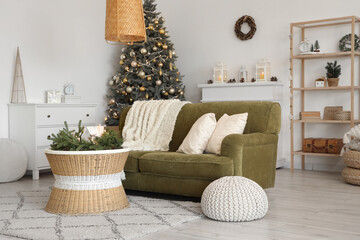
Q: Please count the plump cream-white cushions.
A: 2